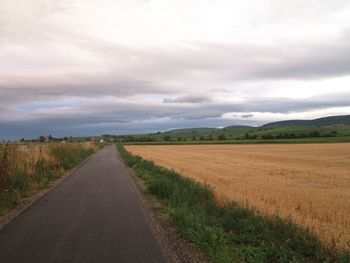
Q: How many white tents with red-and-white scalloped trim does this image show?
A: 0